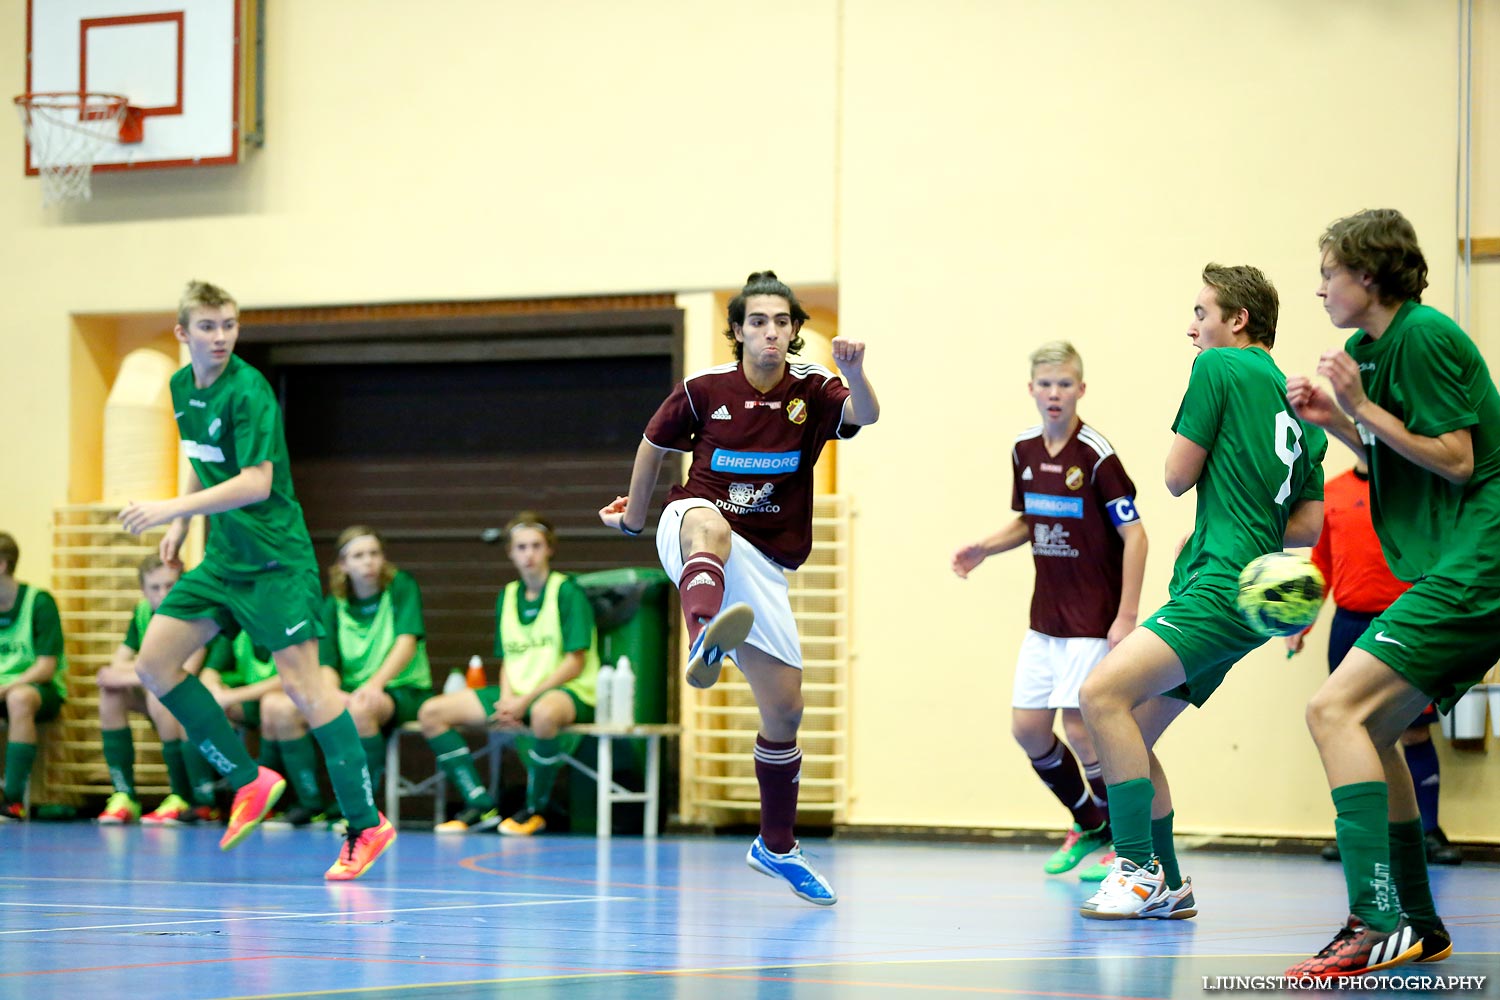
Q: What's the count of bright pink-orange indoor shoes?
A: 2